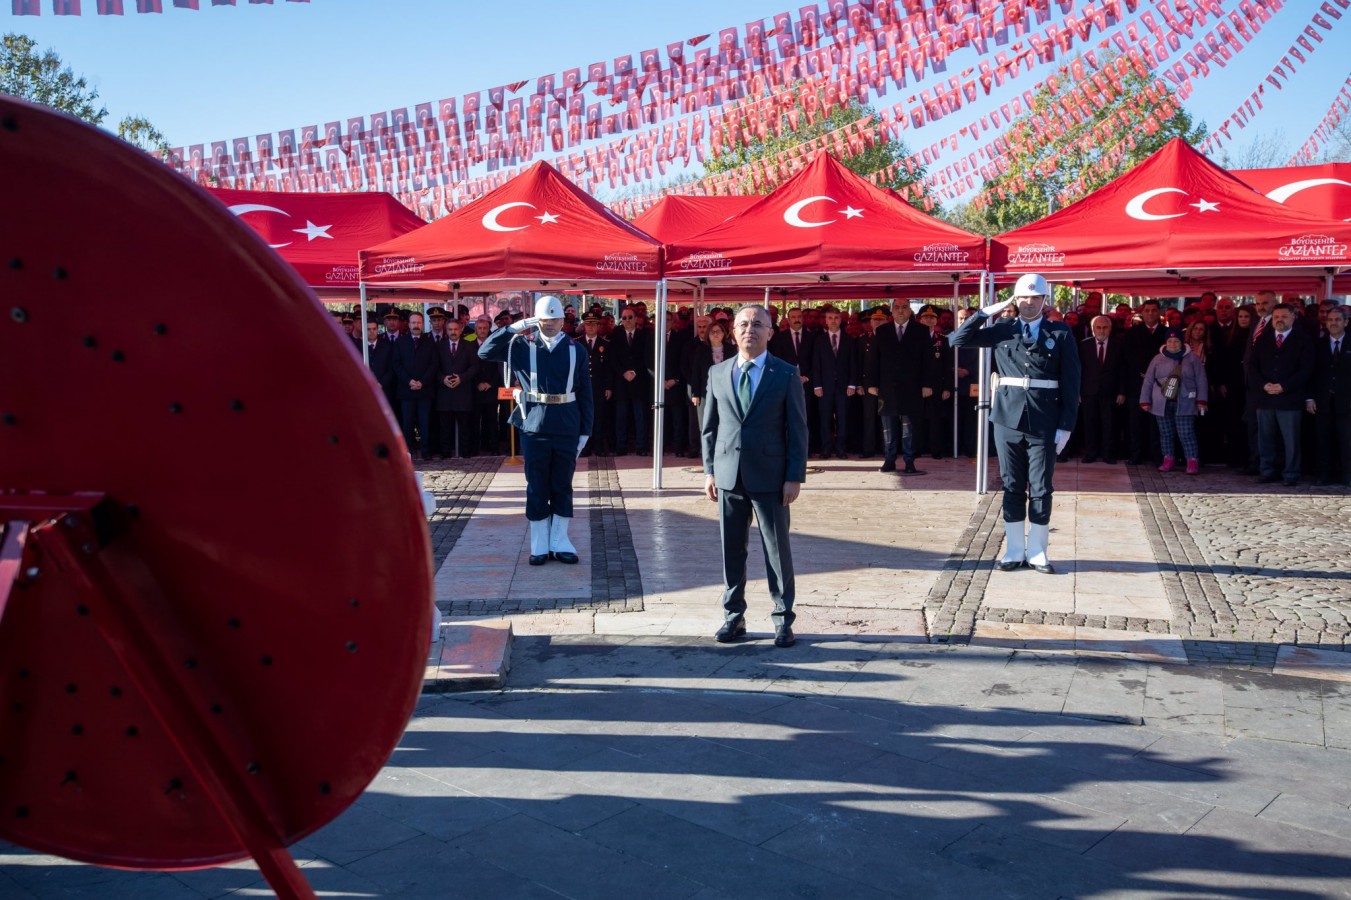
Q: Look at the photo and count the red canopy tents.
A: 6